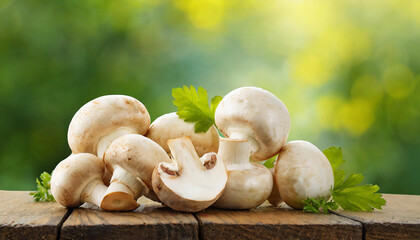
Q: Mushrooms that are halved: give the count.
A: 1